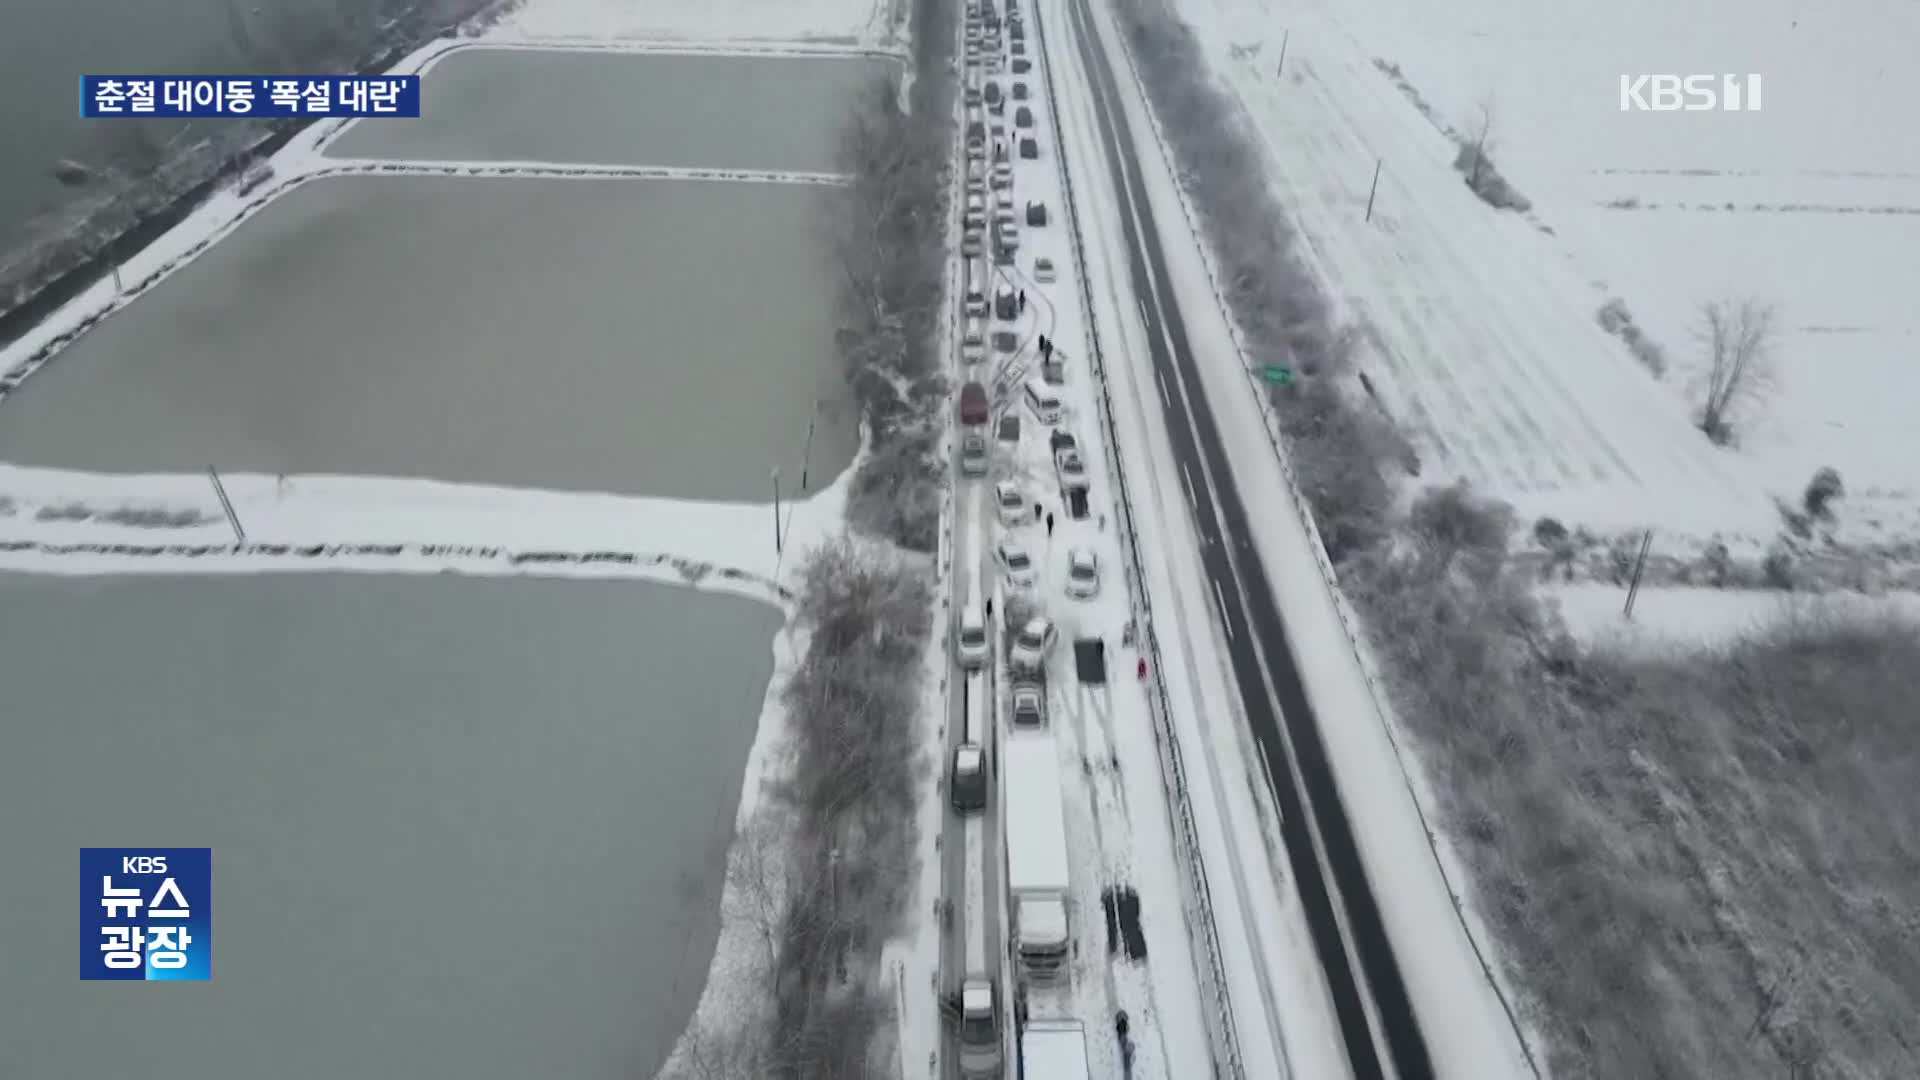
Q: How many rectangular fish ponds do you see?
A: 3